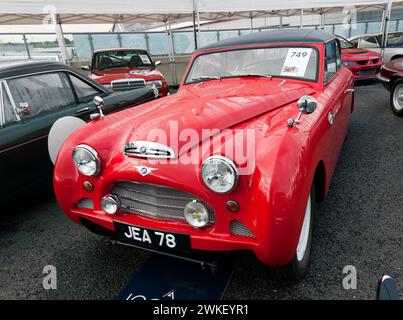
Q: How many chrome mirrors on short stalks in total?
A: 2